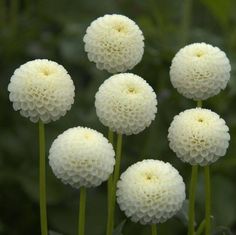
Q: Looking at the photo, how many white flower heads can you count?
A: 7